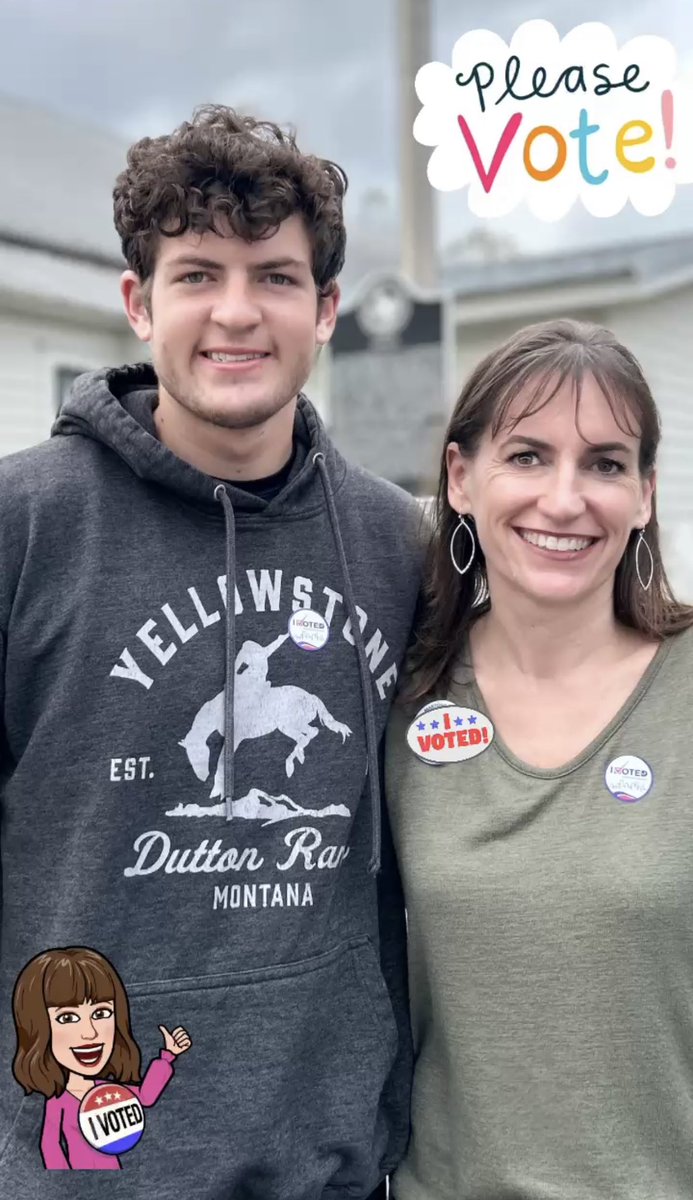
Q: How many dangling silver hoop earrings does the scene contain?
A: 2